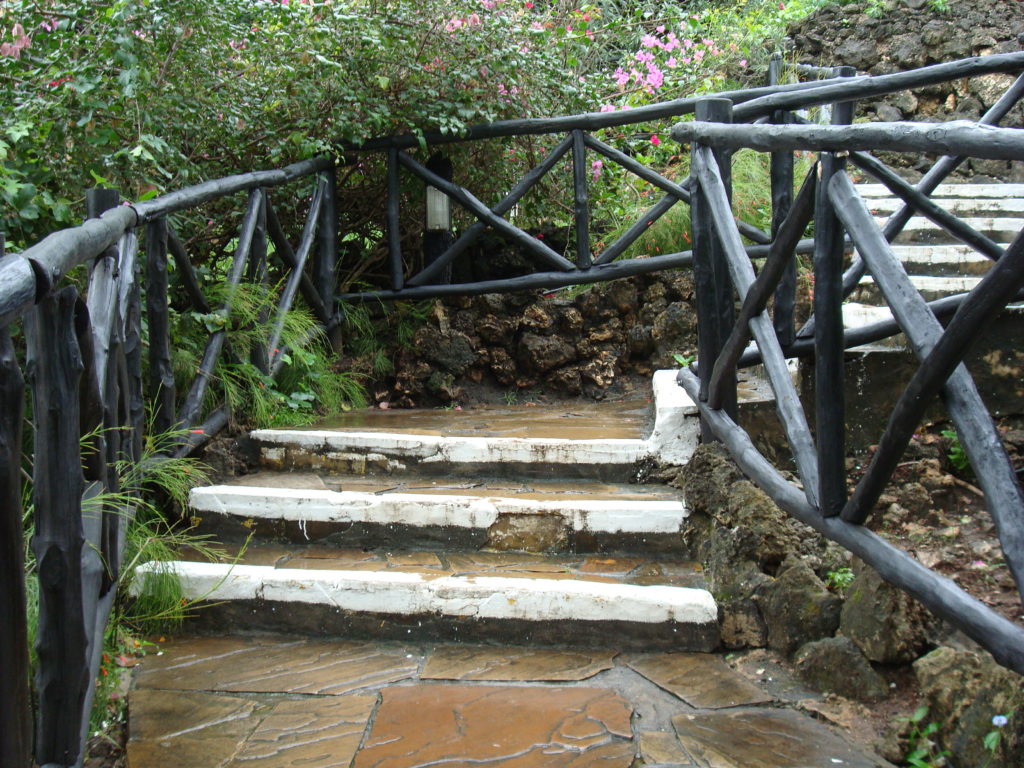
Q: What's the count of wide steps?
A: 3